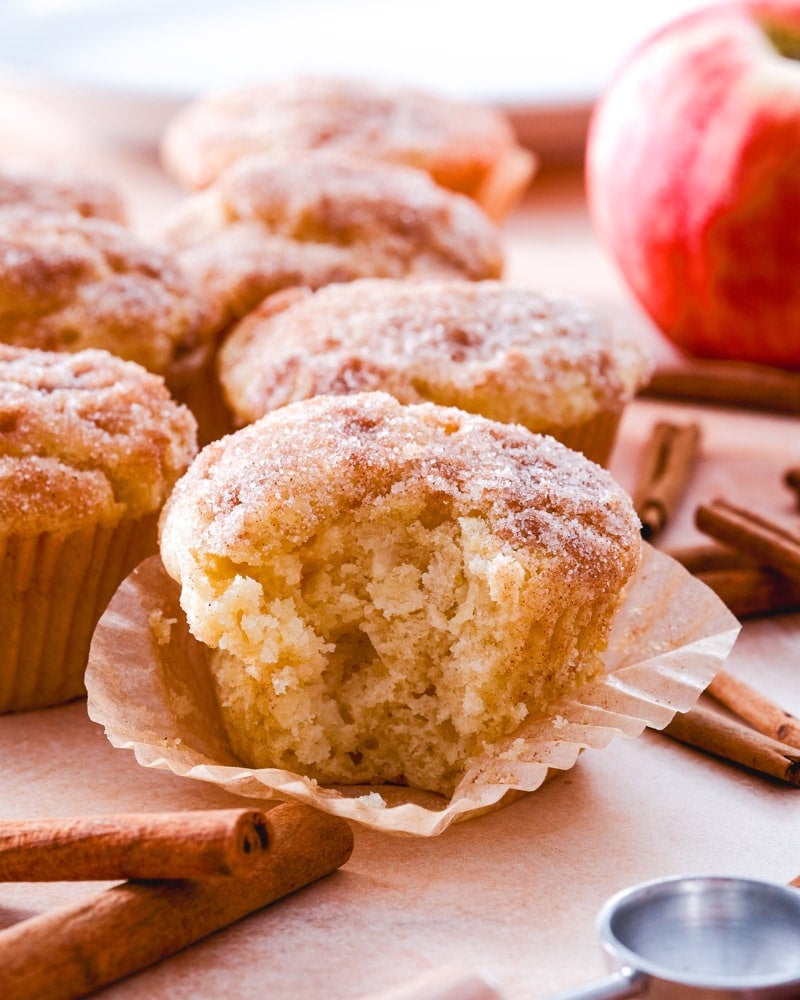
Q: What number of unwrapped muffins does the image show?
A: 1